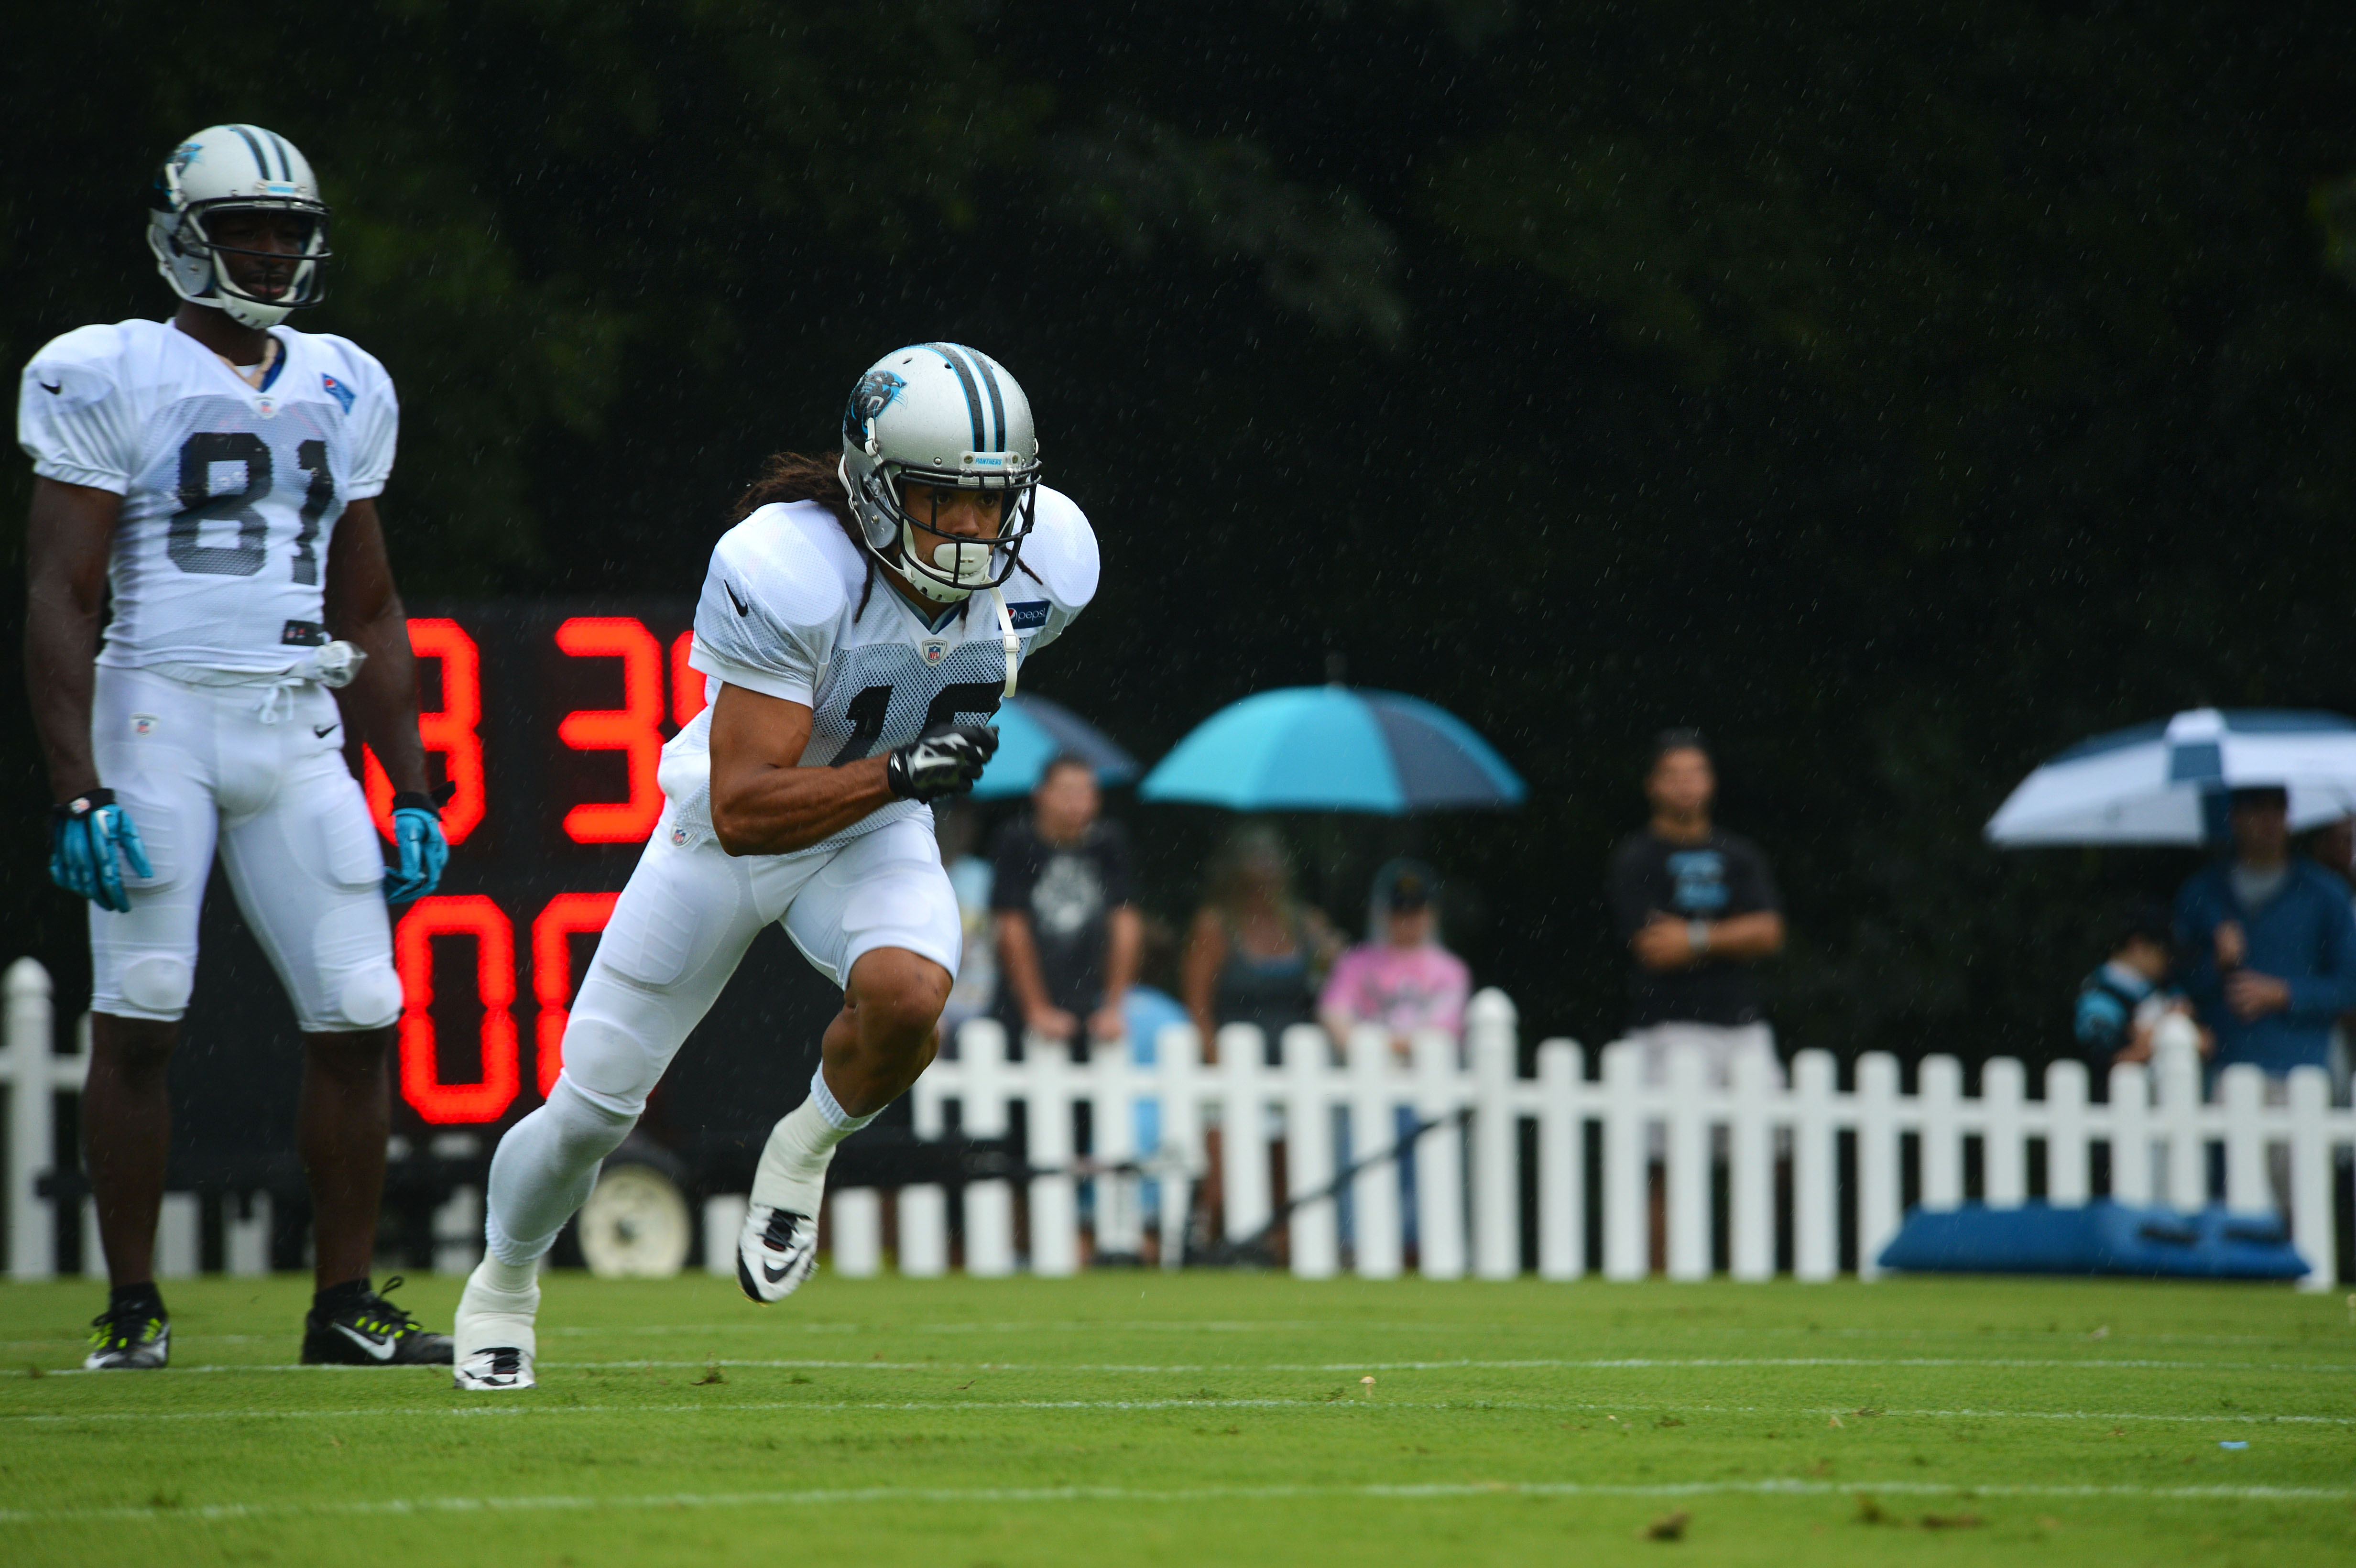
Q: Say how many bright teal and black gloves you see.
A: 2